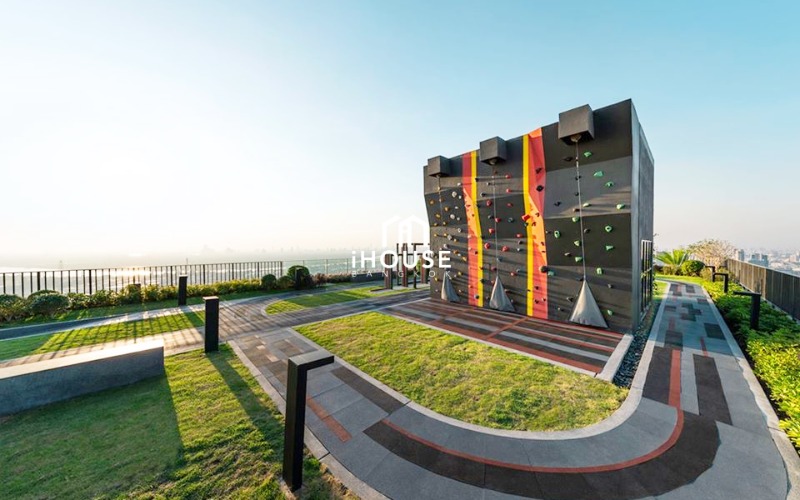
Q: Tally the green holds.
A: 14